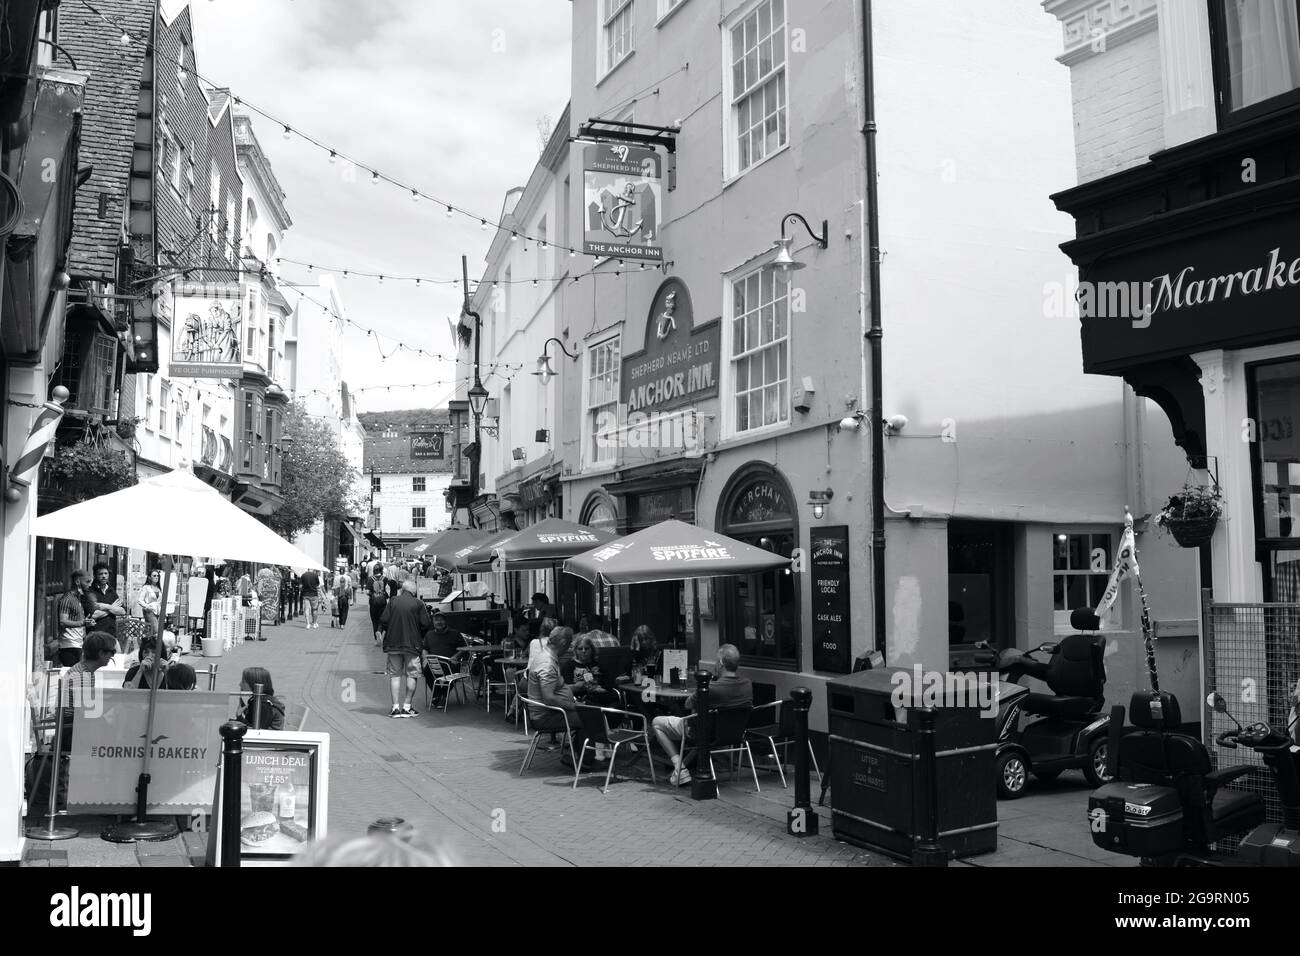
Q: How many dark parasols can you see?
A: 4